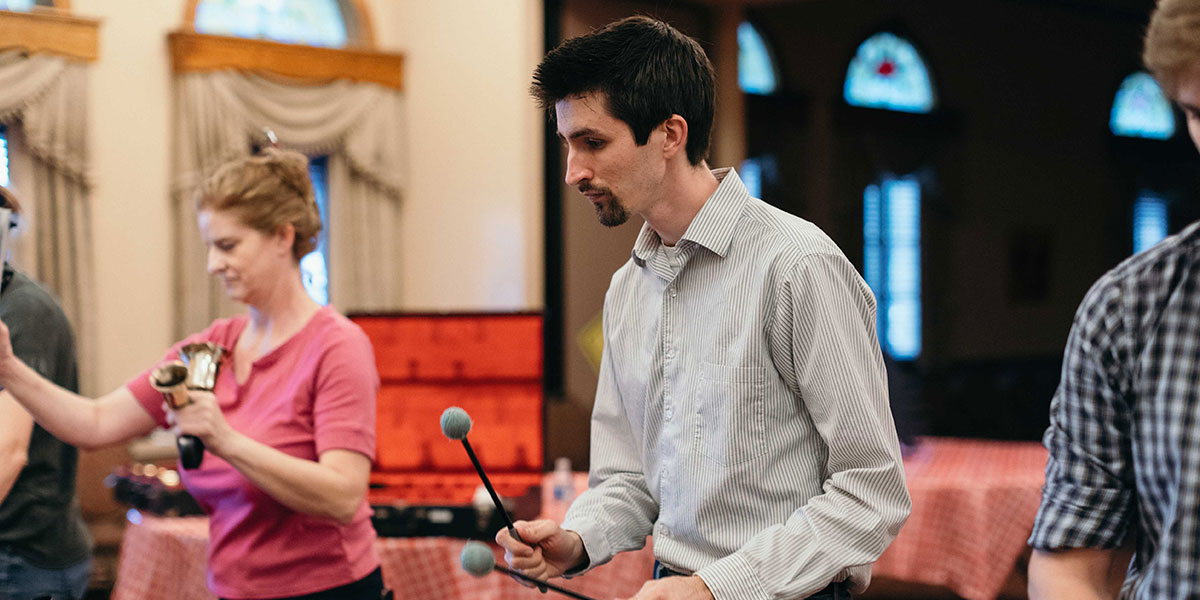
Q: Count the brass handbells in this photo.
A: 2